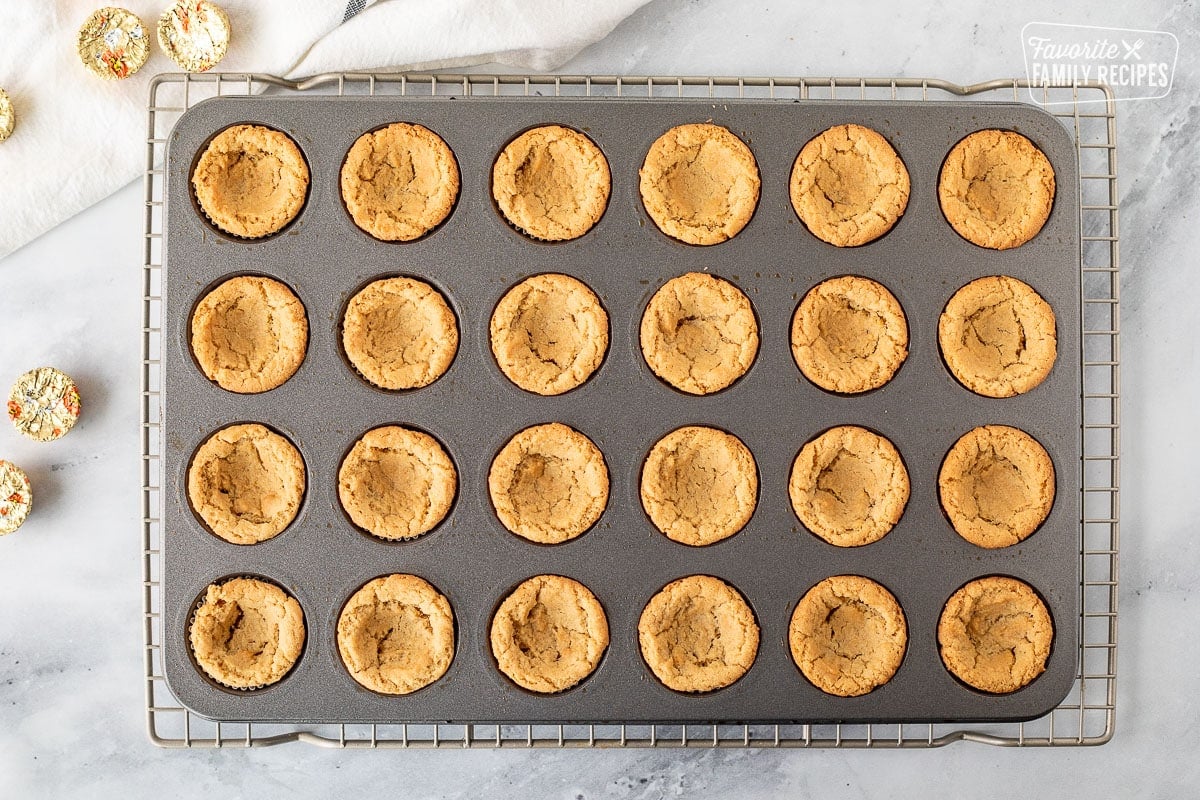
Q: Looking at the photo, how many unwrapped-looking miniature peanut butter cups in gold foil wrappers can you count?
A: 5